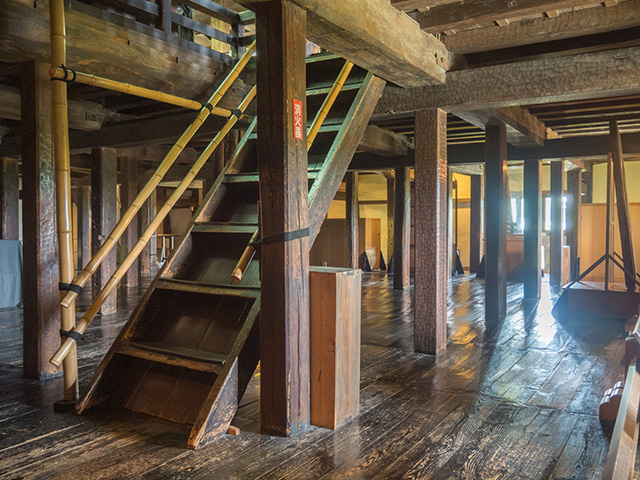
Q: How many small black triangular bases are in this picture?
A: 5